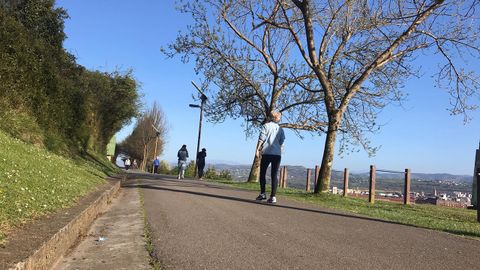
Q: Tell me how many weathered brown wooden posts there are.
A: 7